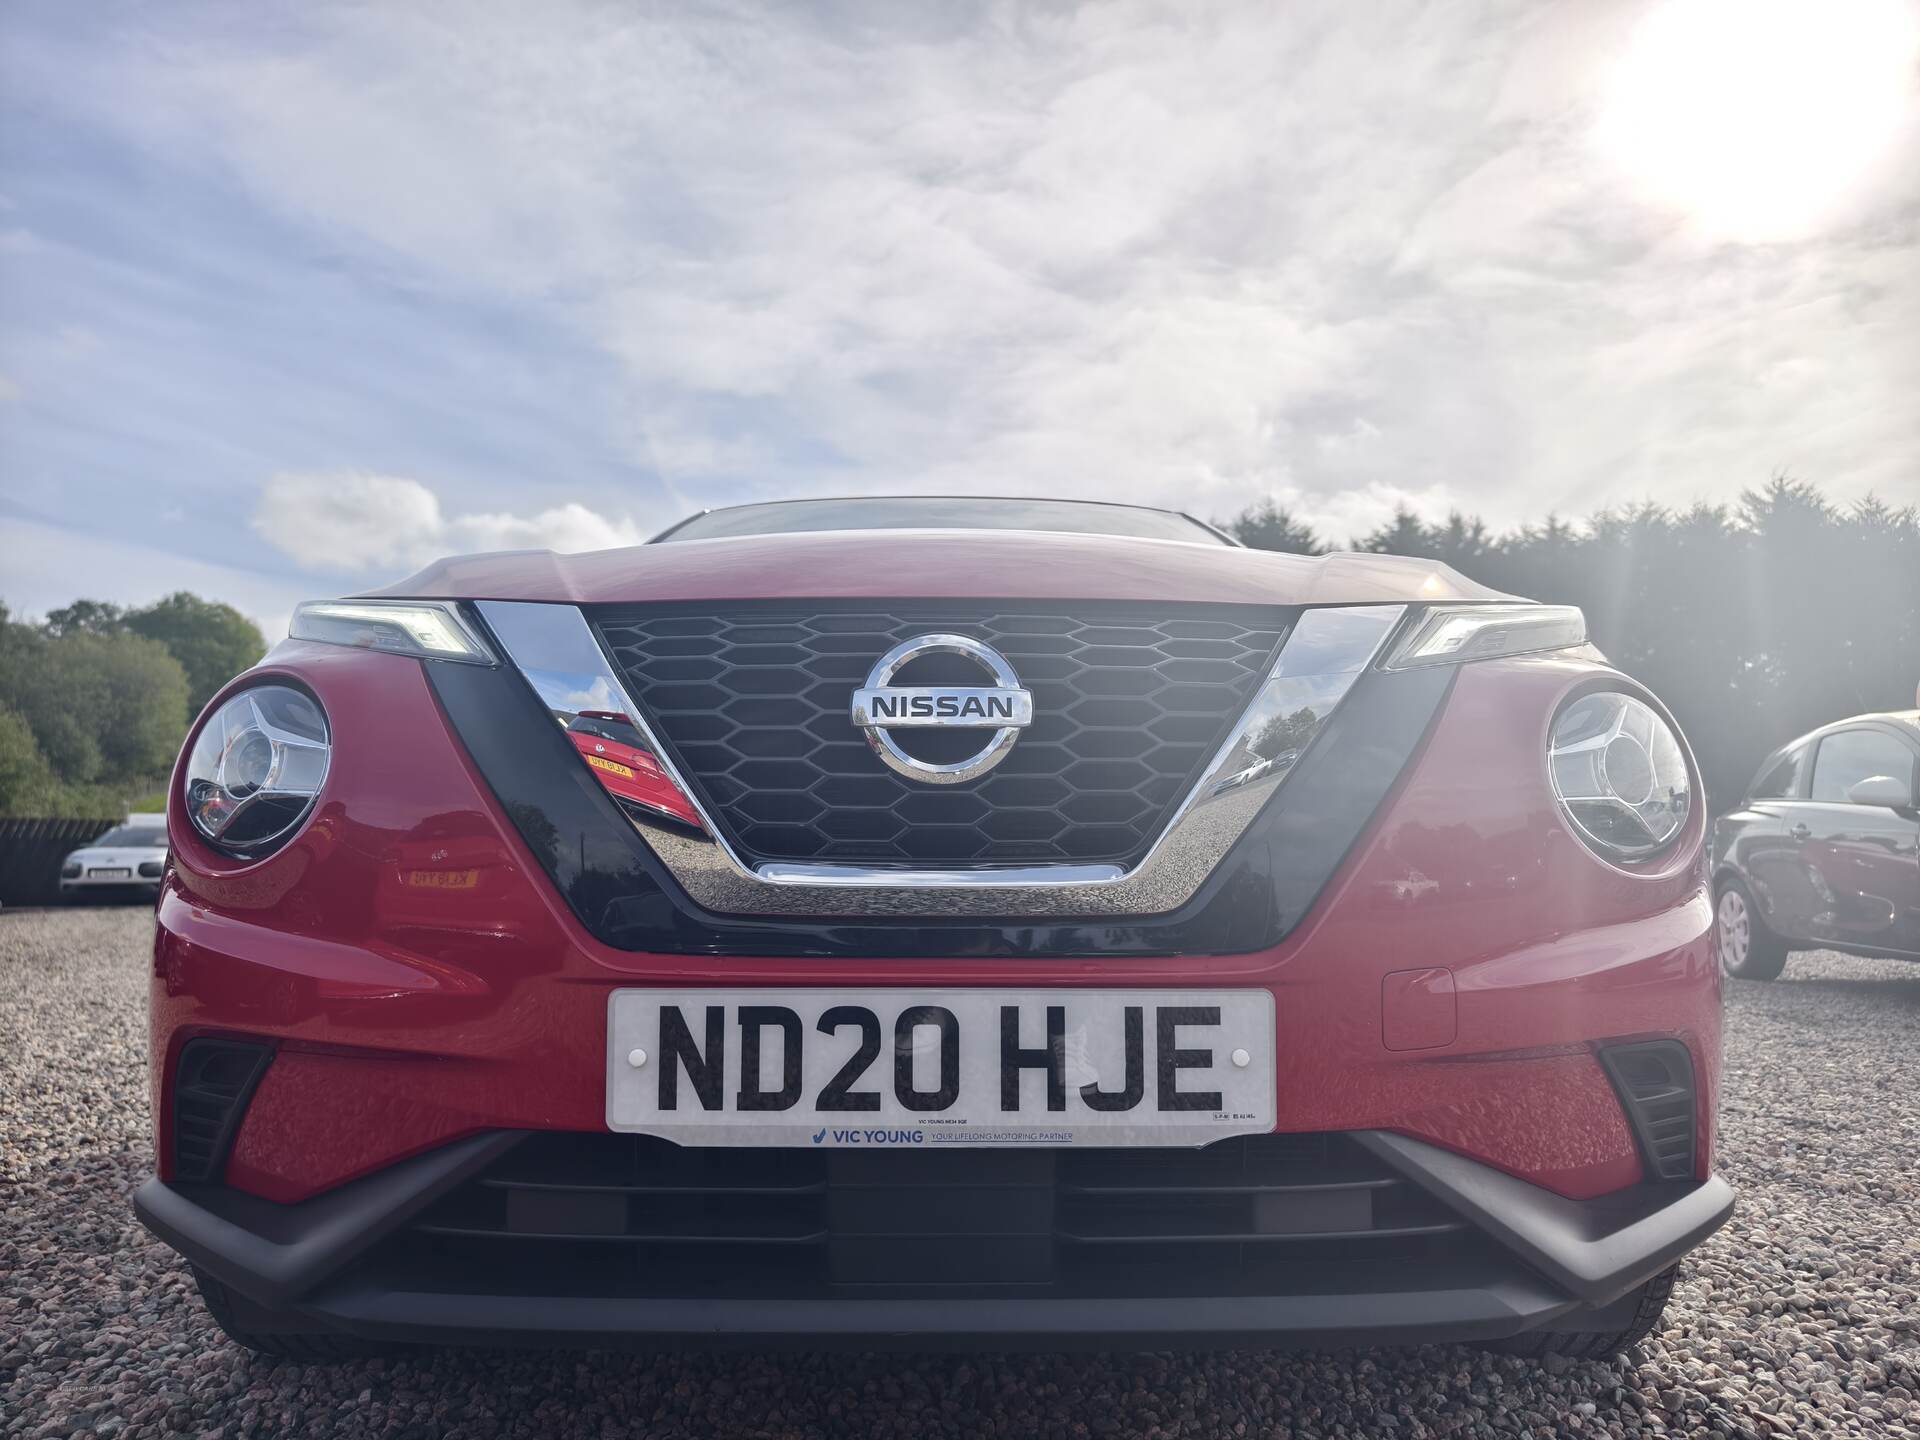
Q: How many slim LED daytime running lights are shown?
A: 2